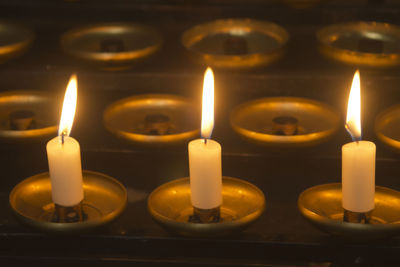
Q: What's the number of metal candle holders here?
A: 11